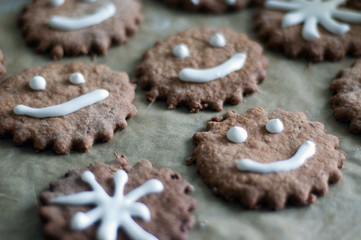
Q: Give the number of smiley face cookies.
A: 4